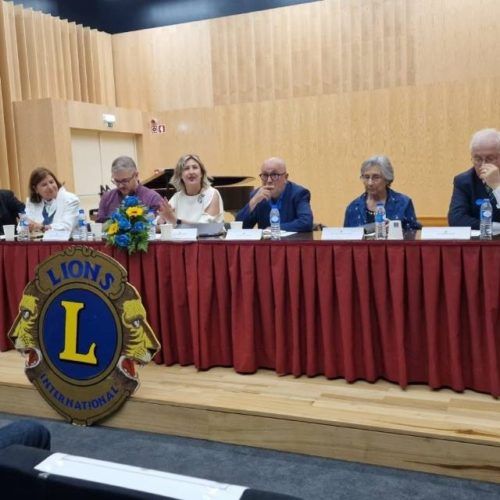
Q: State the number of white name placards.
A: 5